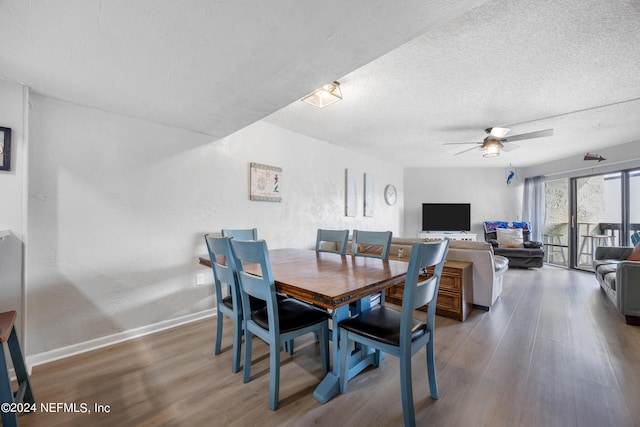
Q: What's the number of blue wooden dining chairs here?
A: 6